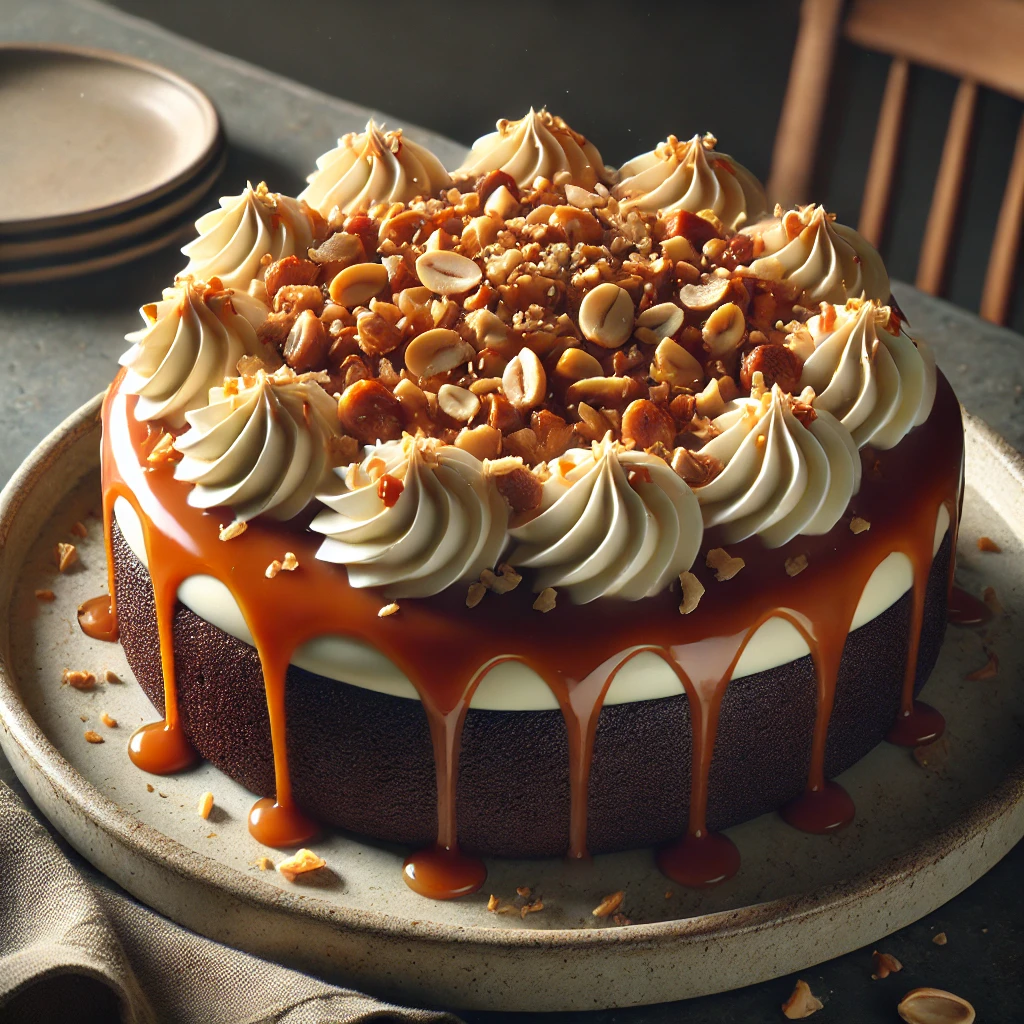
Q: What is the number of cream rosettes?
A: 11